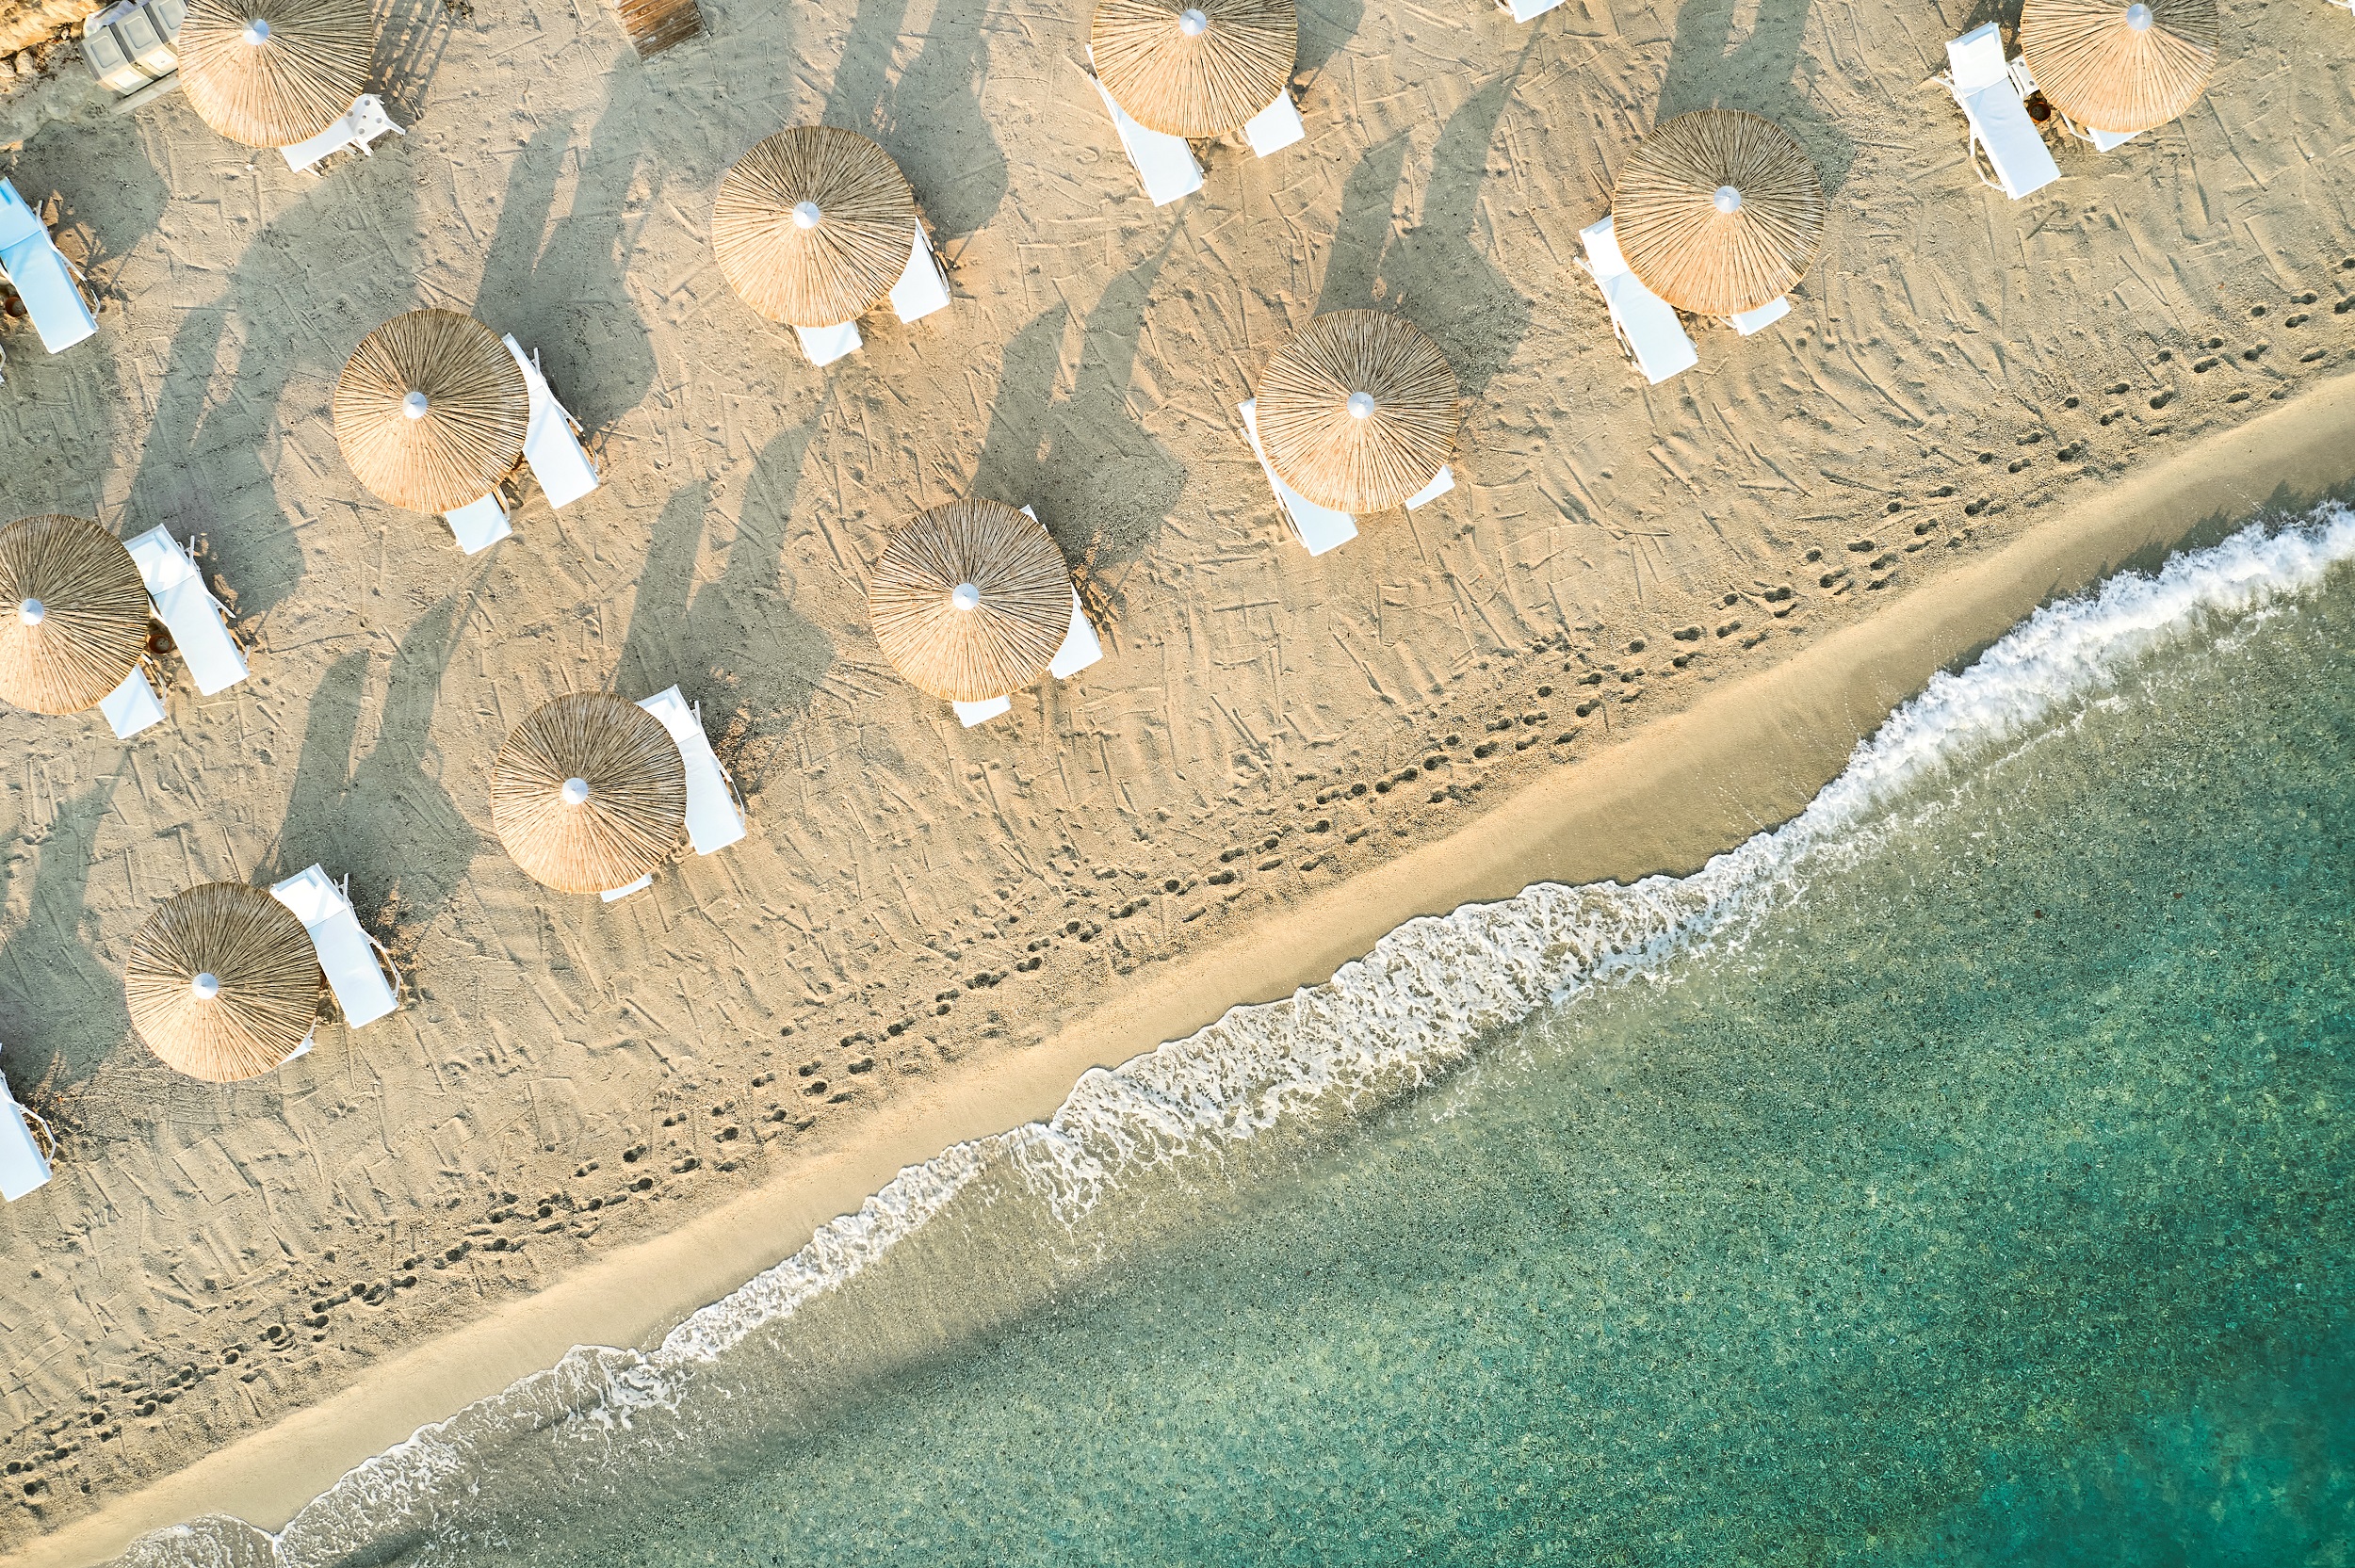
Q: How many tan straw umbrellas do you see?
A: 11